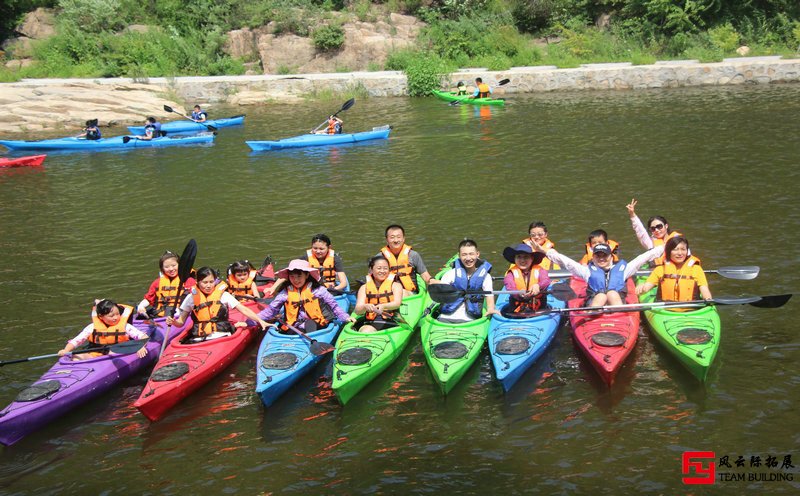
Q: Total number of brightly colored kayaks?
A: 13